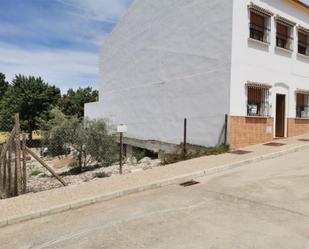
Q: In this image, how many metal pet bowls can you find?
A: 0